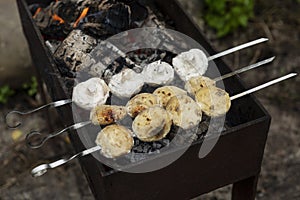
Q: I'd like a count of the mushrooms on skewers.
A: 12